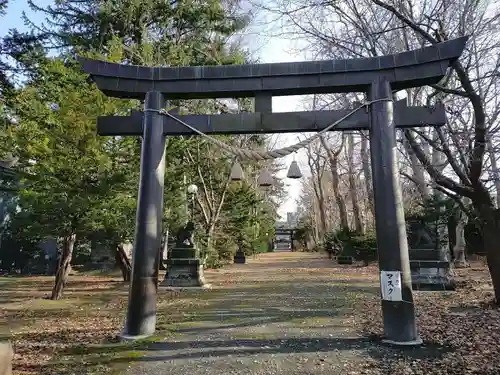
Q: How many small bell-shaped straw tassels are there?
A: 3